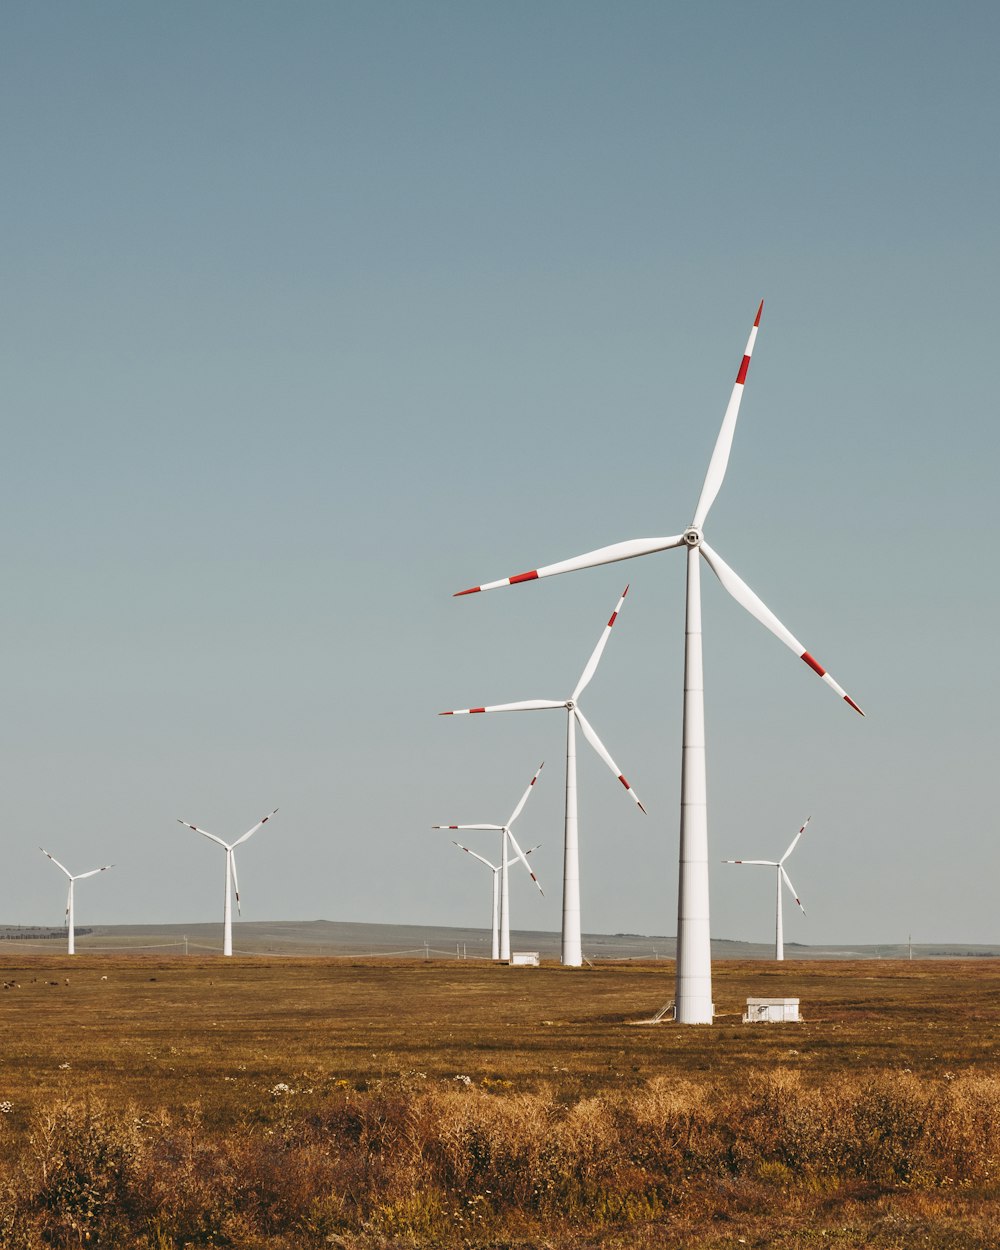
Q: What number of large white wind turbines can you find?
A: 7